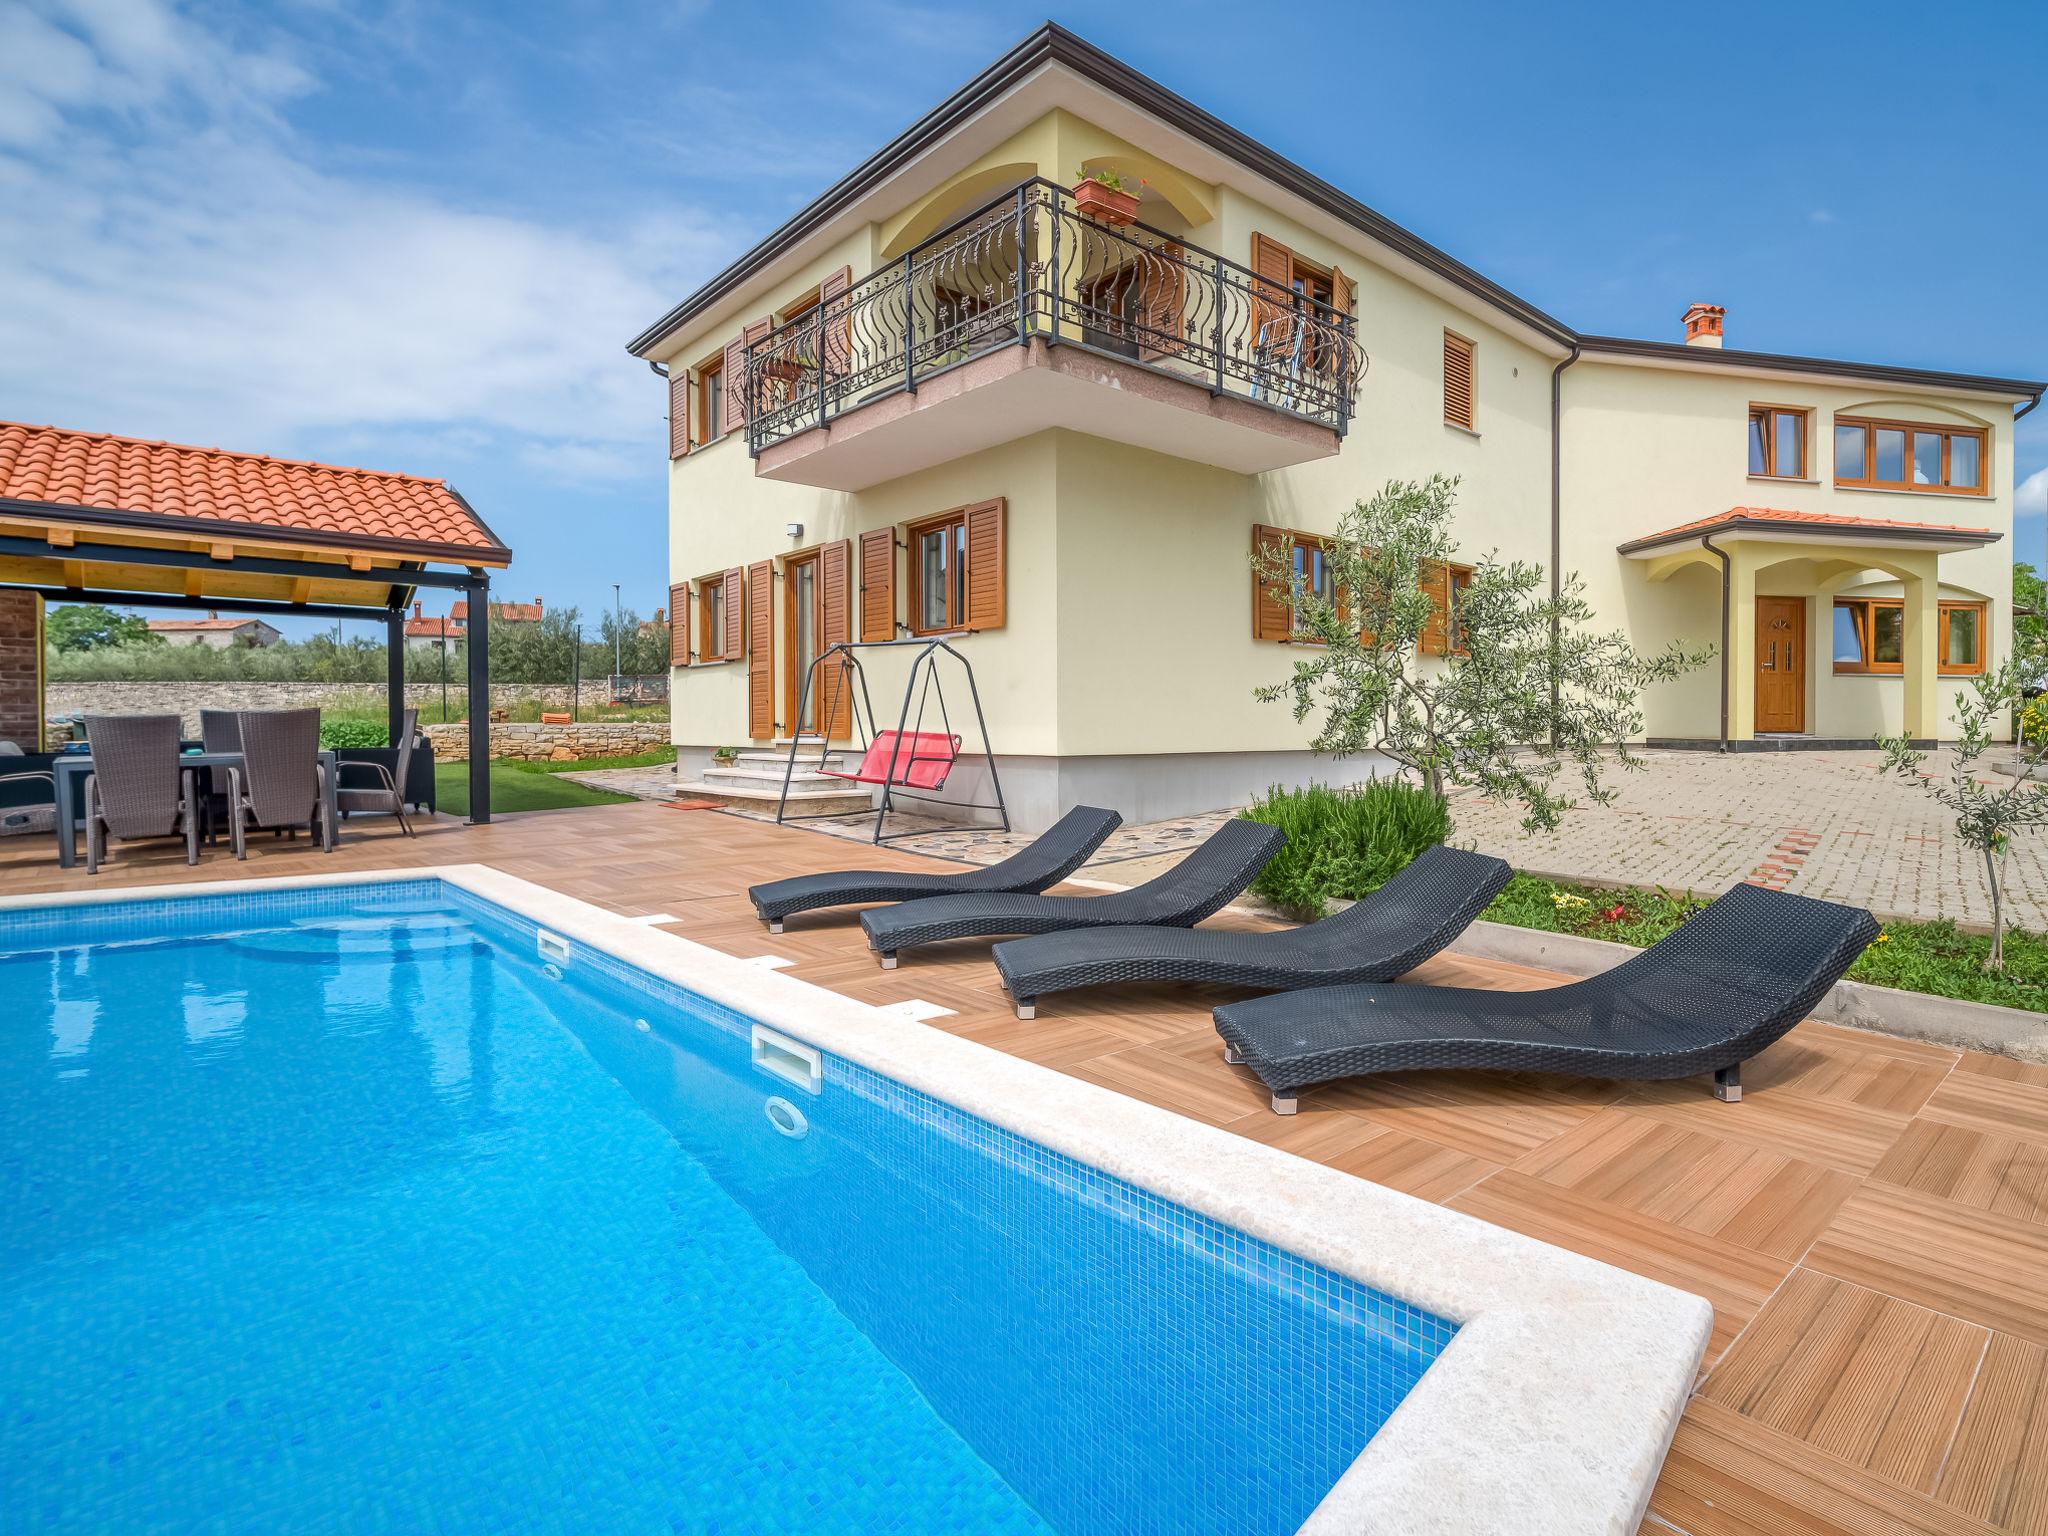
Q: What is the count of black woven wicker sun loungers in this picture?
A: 4